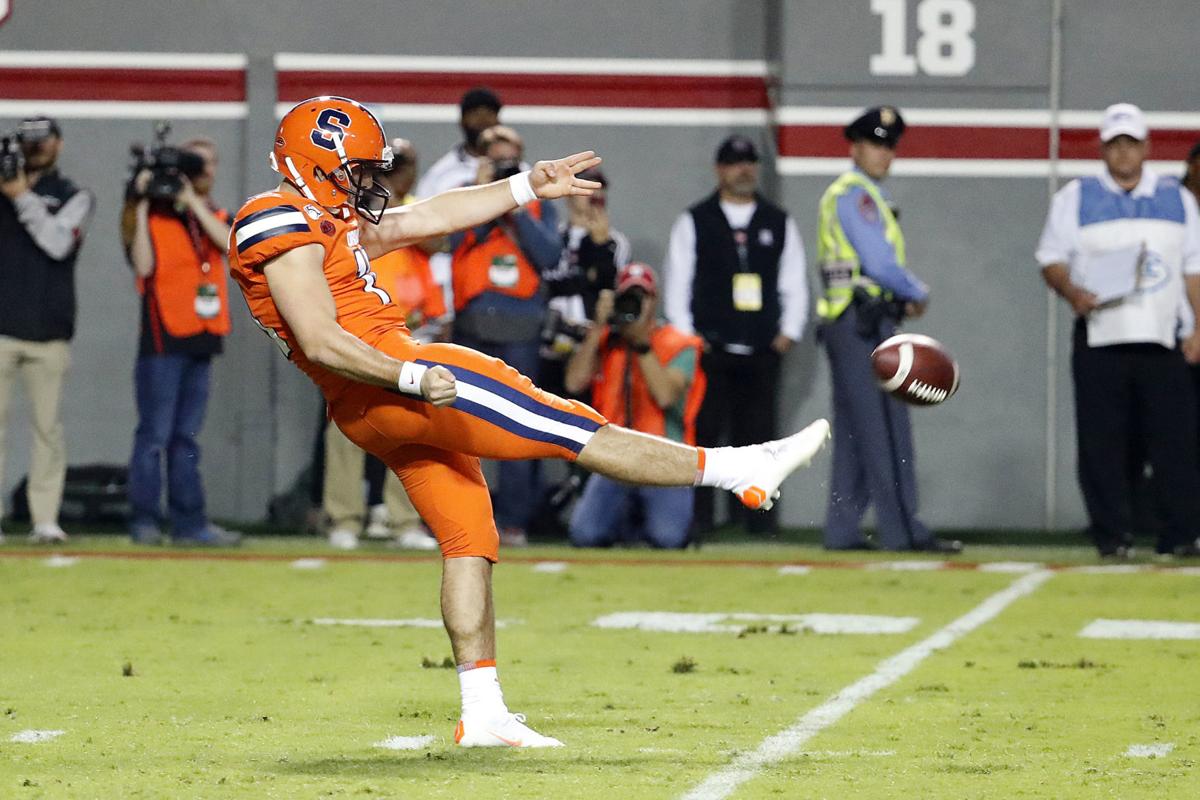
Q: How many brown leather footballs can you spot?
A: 1